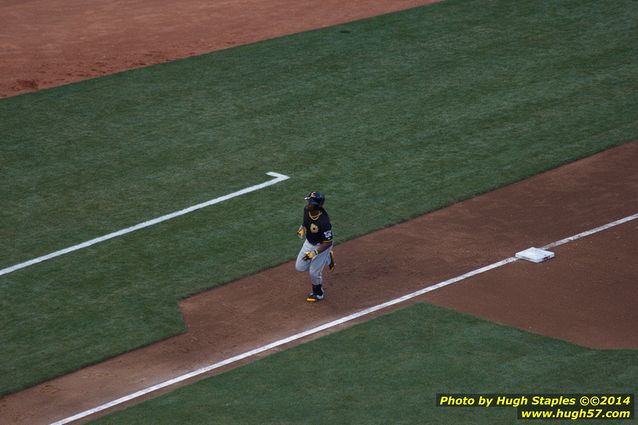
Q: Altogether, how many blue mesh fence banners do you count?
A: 0